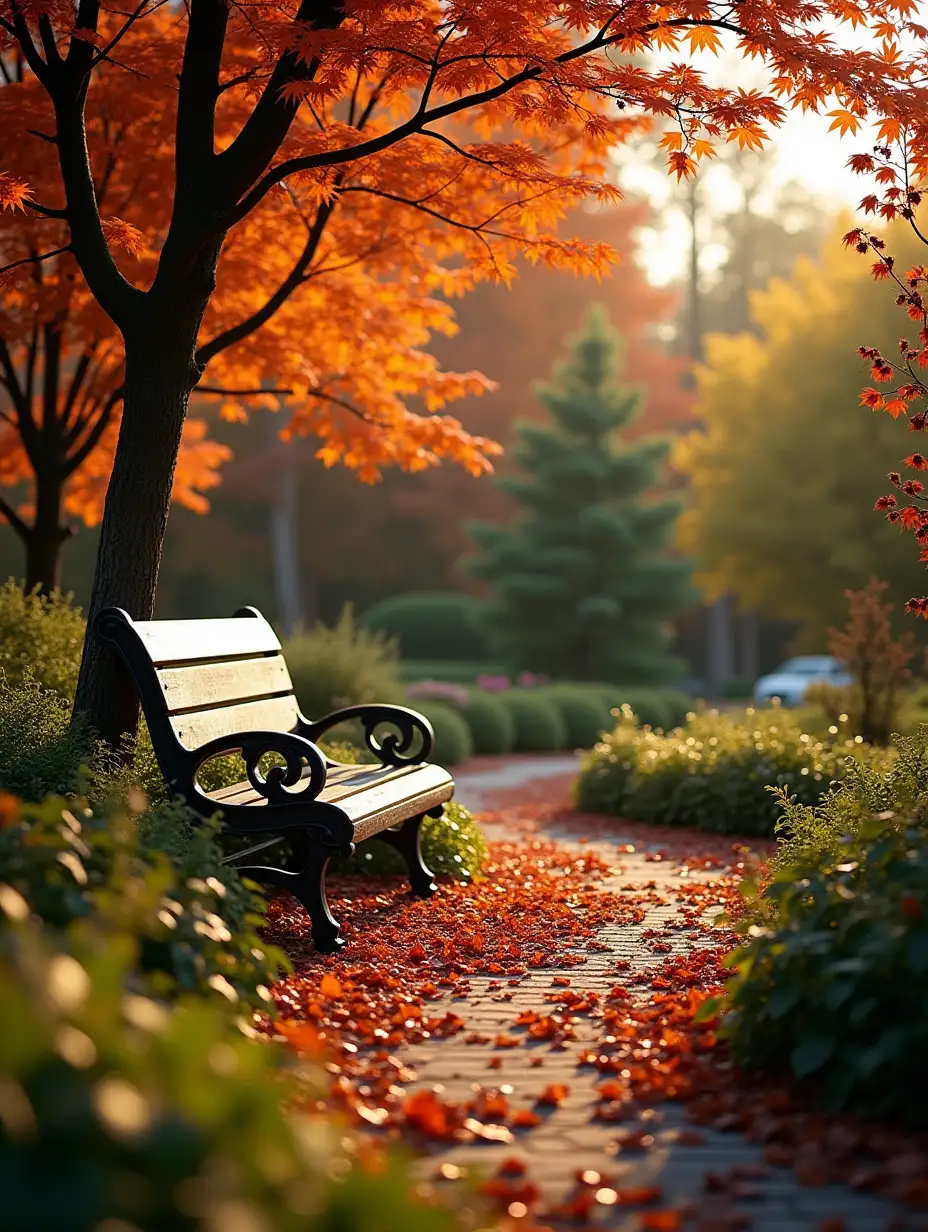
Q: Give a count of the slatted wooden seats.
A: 1